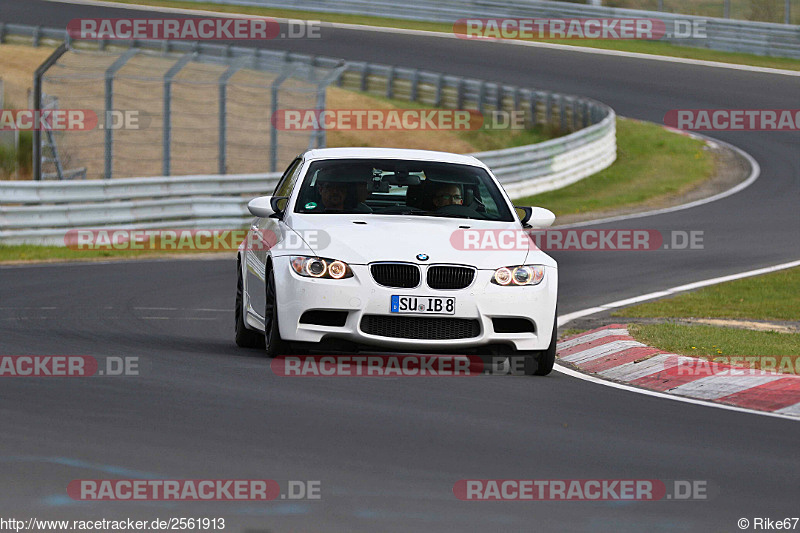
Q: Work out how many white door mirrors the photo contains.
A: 2